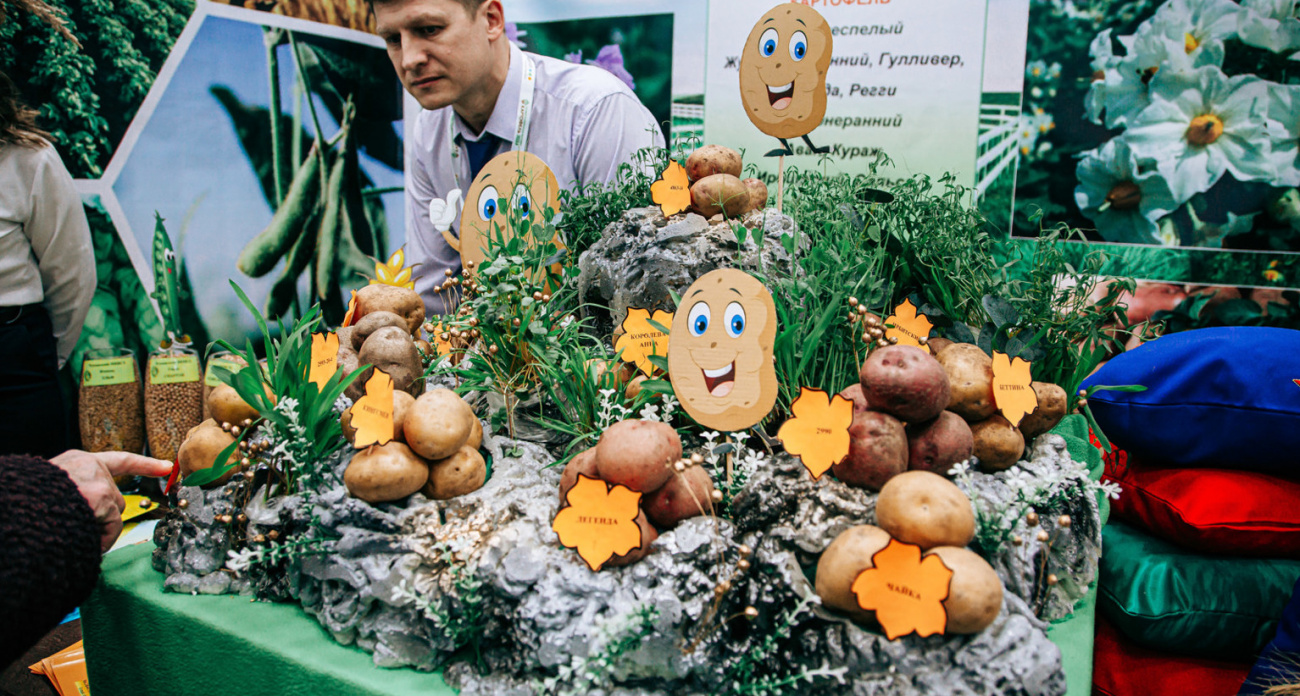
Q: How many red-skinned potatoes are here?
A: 8